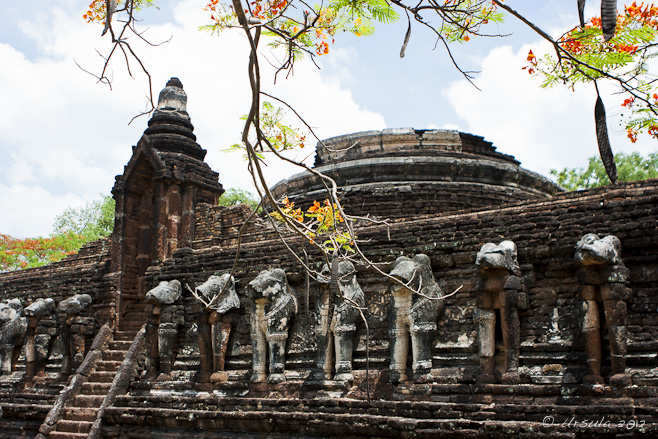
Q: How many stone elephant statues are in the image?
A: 10